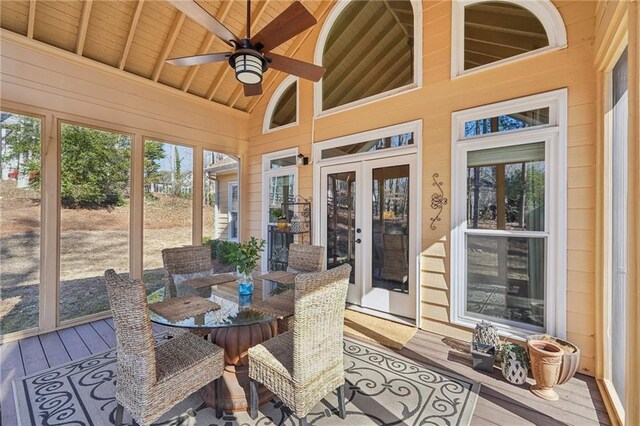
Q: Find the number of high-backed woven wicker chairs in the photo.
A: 4